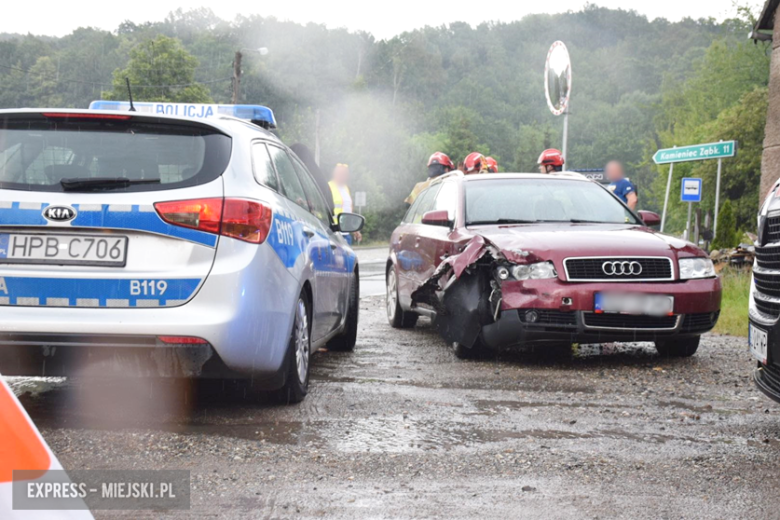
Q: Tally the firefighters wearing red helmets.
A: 4